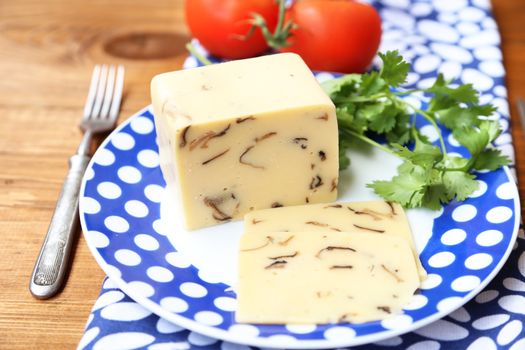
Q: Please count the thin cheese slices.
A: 2